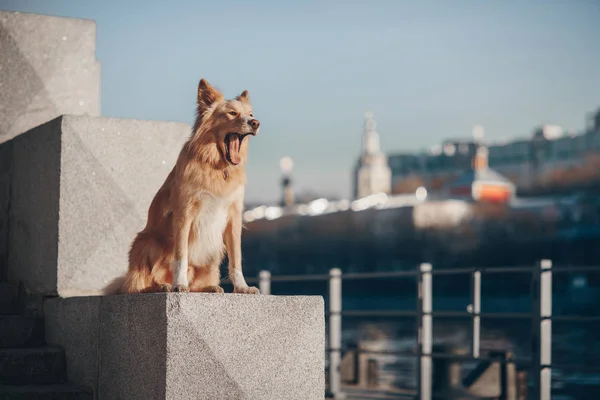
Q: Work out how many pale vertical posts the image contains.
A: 5